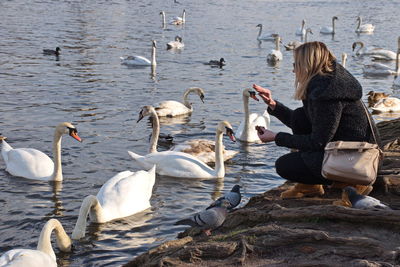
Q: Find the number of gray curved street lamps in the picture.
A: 0